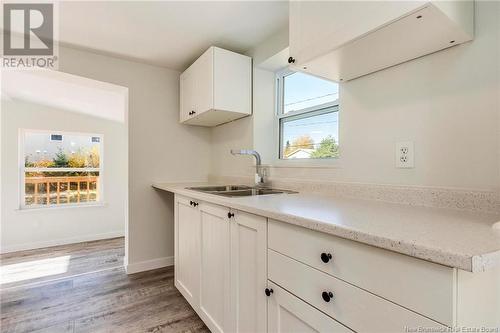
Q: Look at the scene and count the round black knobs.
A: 9